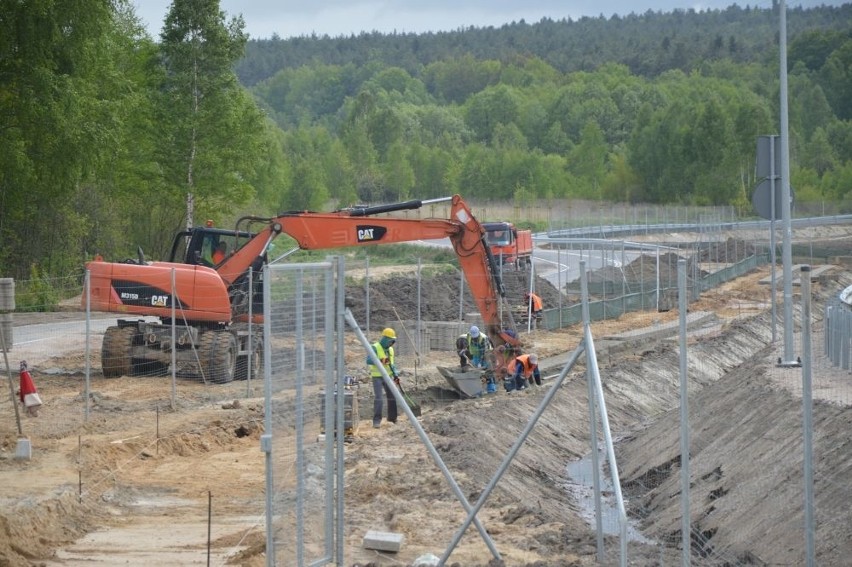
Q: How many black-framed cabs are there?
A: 1